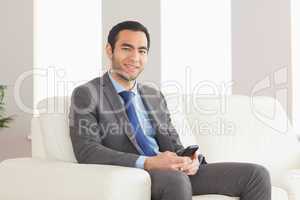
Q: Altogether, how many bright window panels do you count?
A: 3